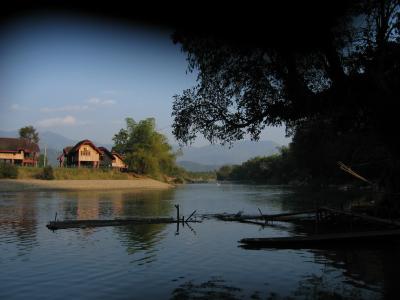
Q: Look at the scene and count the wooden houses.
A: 3